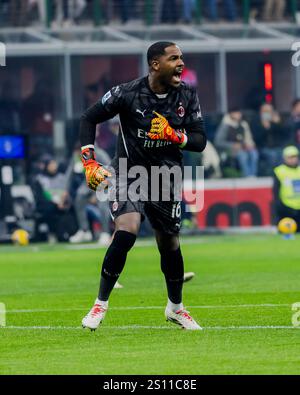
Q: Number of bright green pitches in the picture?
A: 1